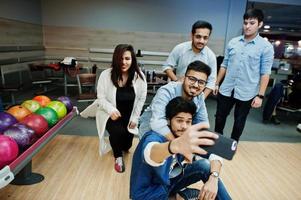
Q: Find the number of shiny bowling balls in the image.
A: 10